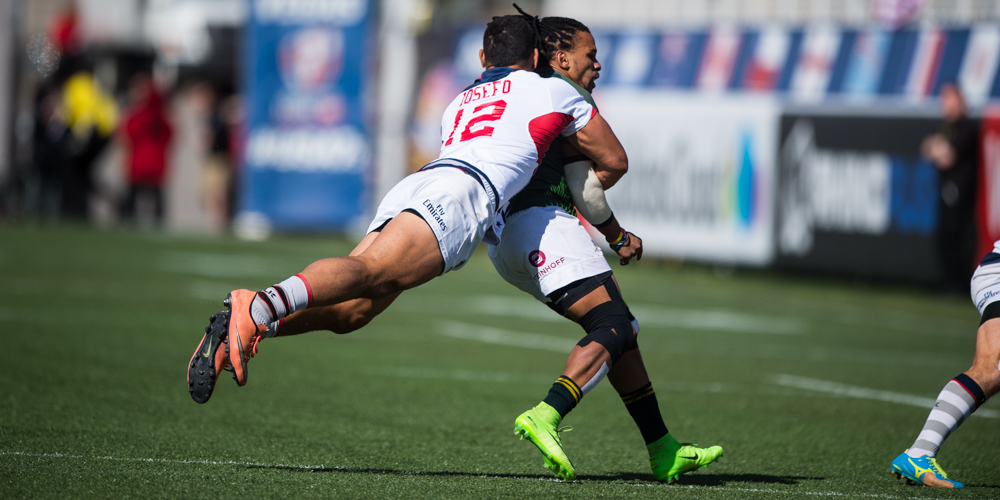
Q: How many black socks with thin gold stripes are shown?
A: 2